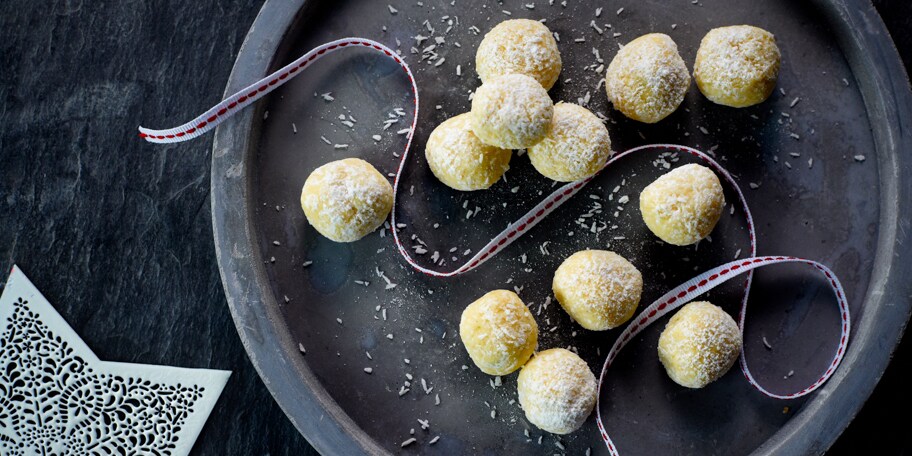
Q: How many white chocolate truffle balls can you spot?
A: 12